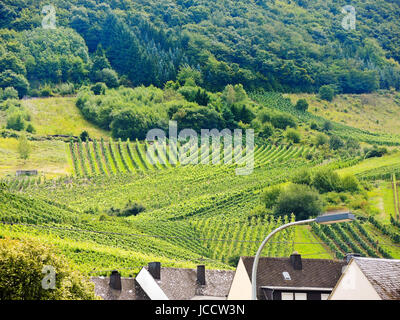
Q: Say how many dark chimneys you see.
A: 4